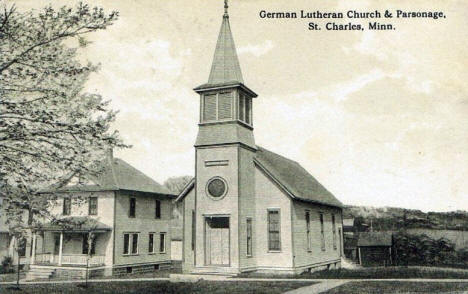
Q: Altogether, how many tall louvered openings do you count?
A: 4